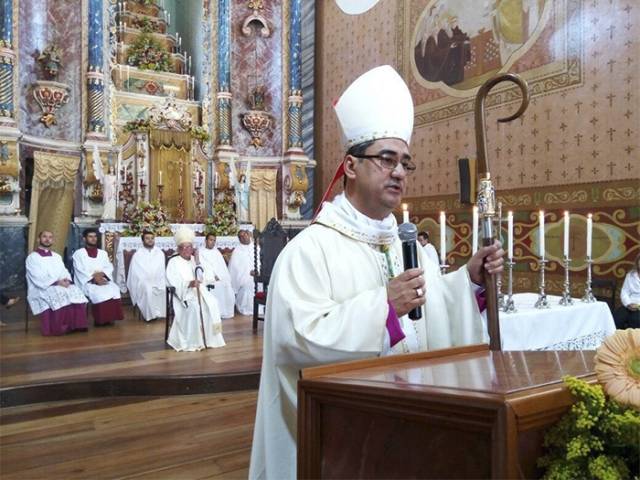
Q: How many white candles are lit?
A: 7